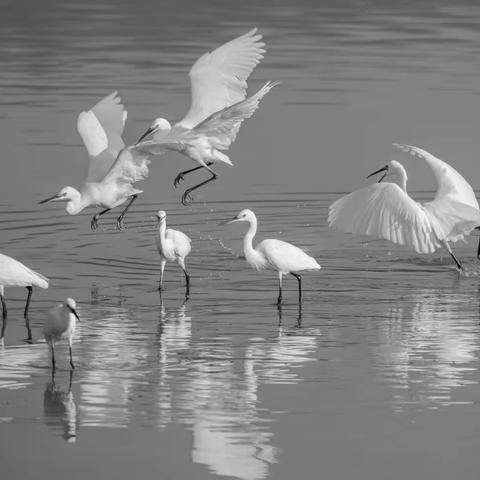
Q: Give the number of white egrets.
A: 7